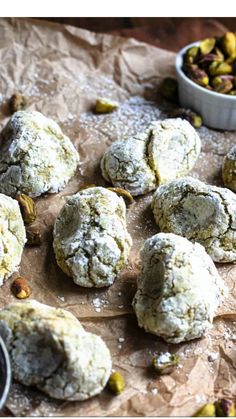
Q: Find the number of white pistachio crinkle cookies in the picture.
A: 8